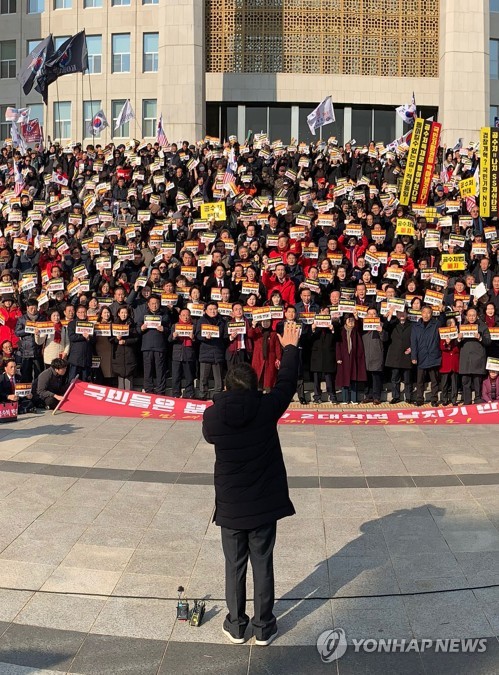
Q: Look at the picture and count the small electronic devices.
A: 2